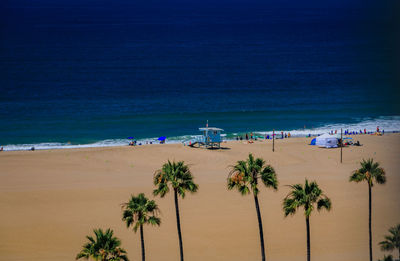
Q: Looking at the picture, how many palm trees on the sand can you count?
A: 7